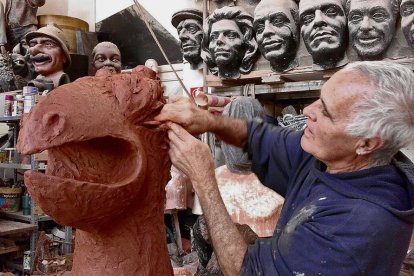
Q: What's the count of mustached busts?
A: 1